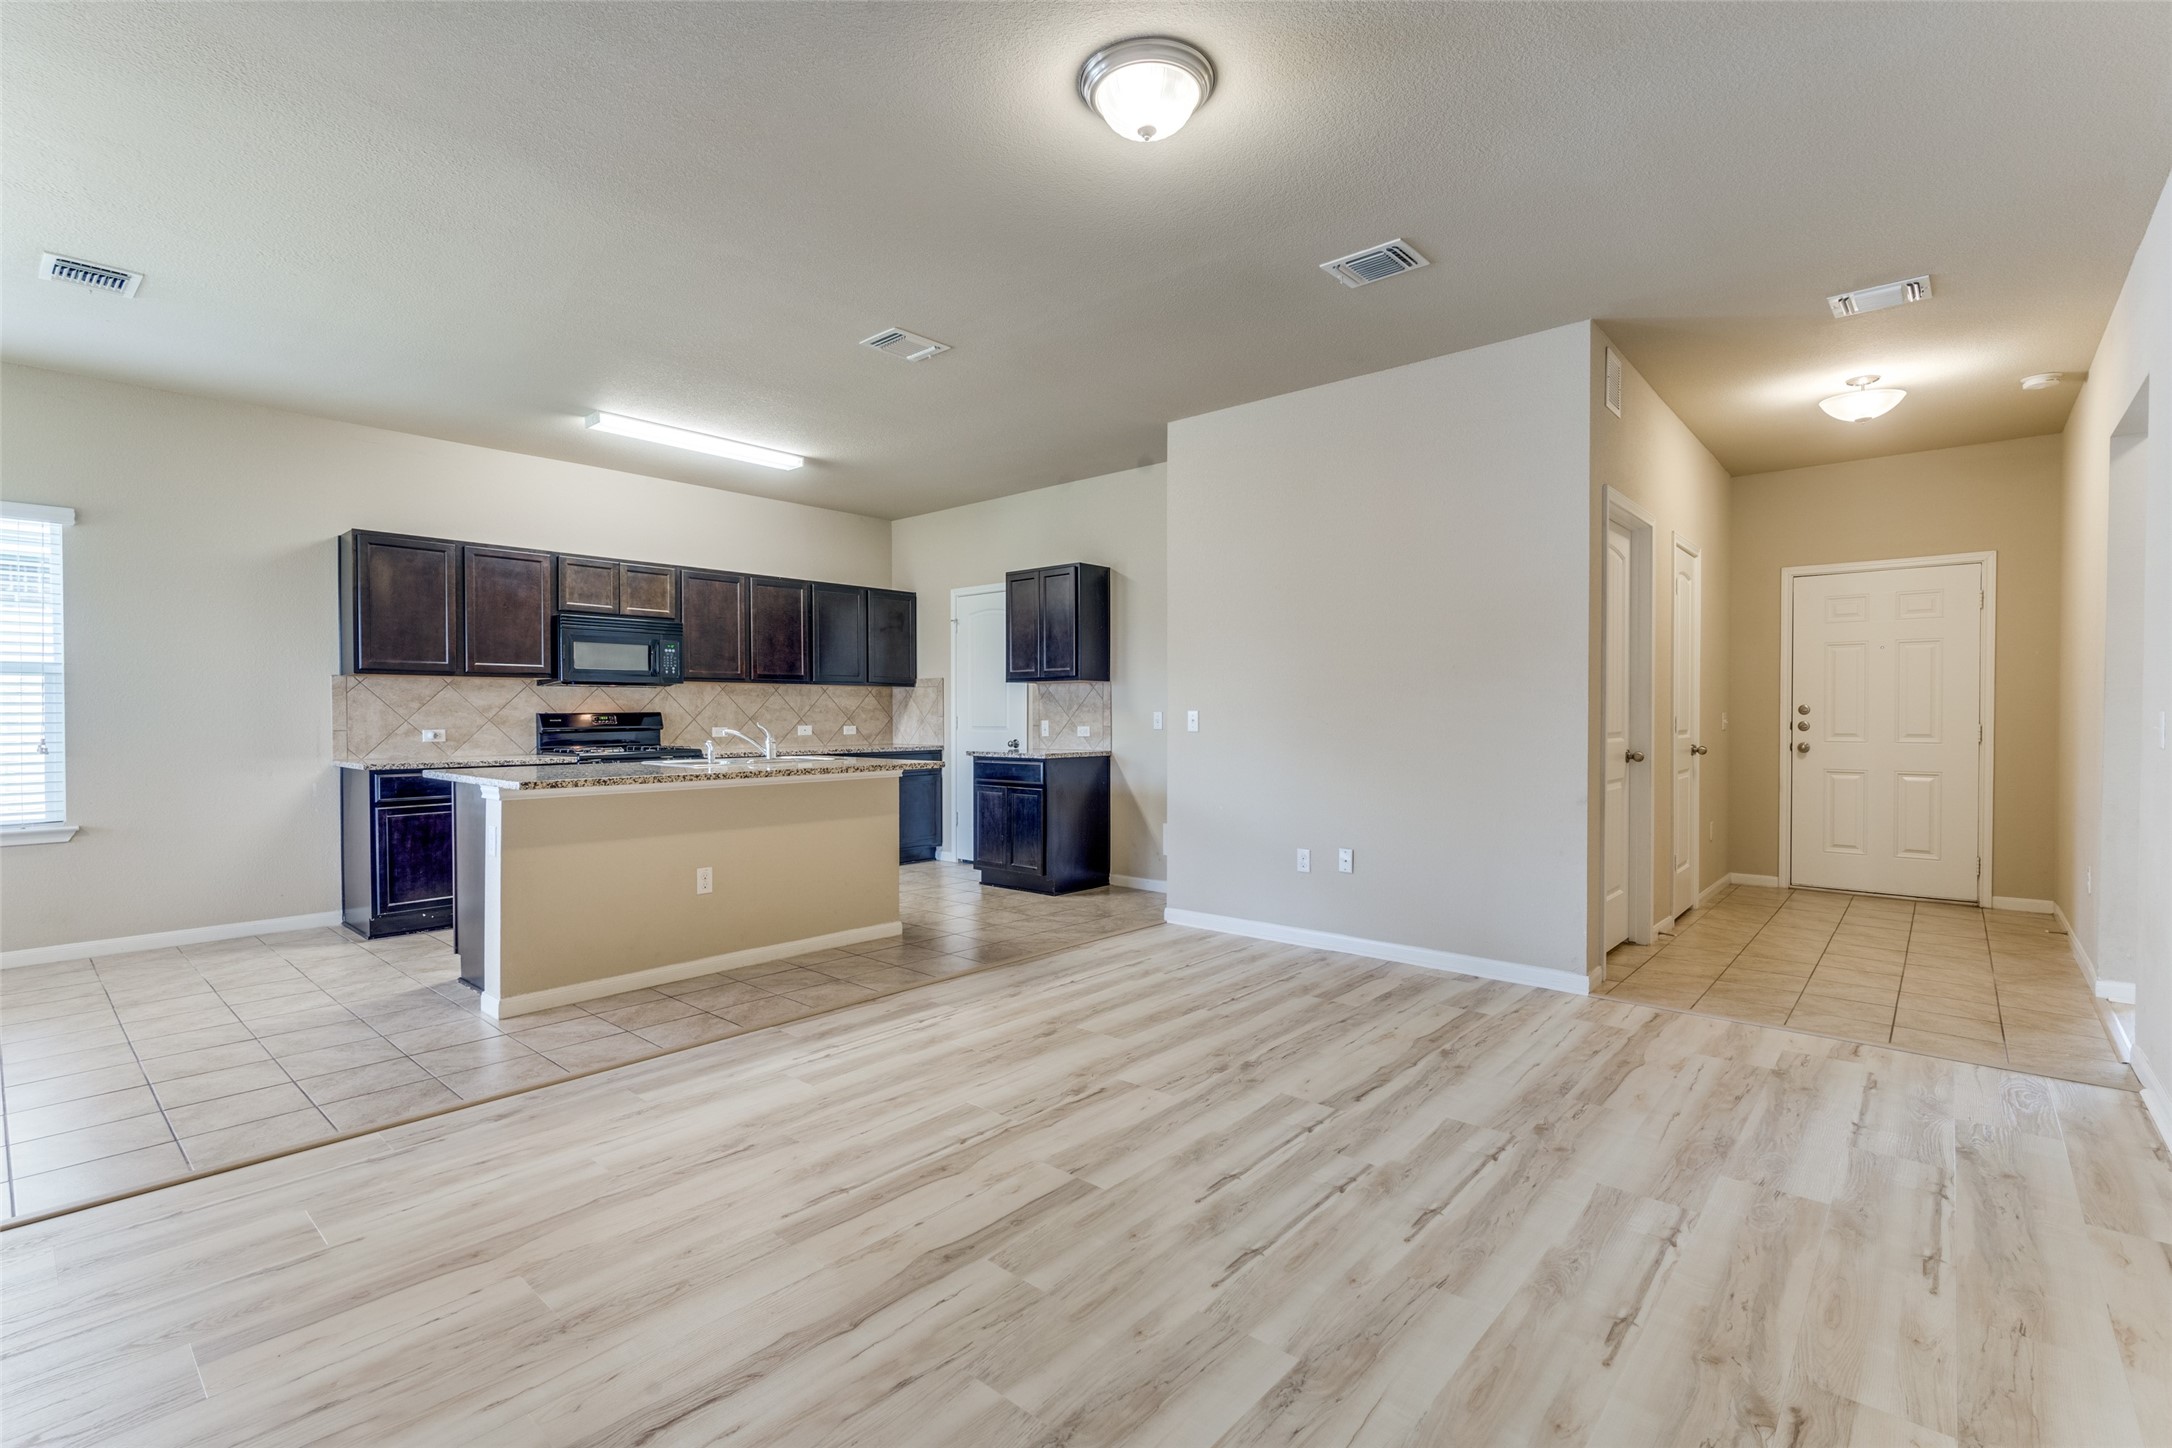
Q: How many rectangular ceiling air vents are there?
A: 4